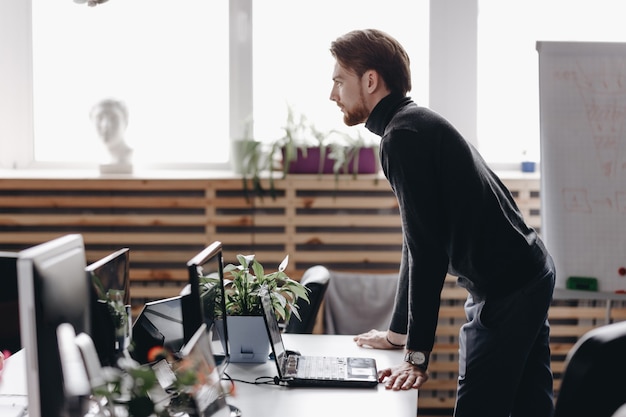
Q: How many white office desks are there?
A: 1